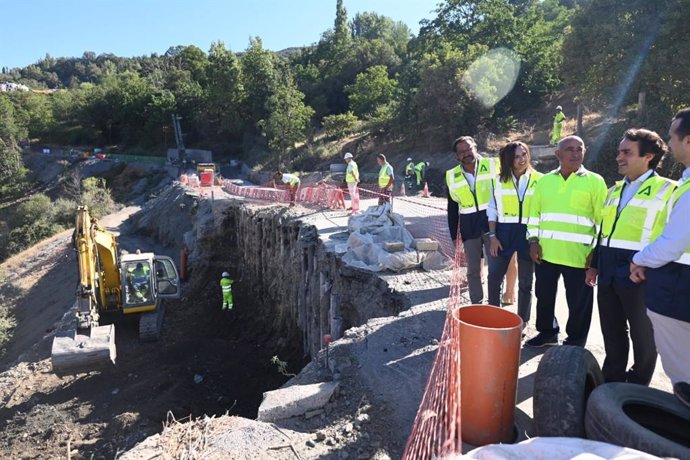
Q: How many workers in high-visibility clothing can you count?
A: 13